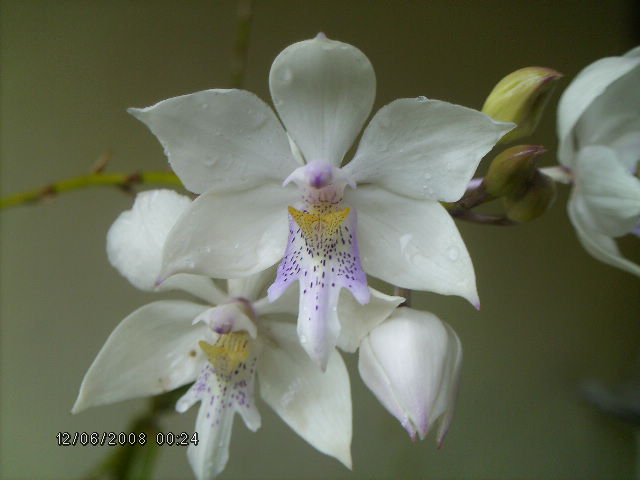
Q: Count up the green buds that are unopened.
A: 3